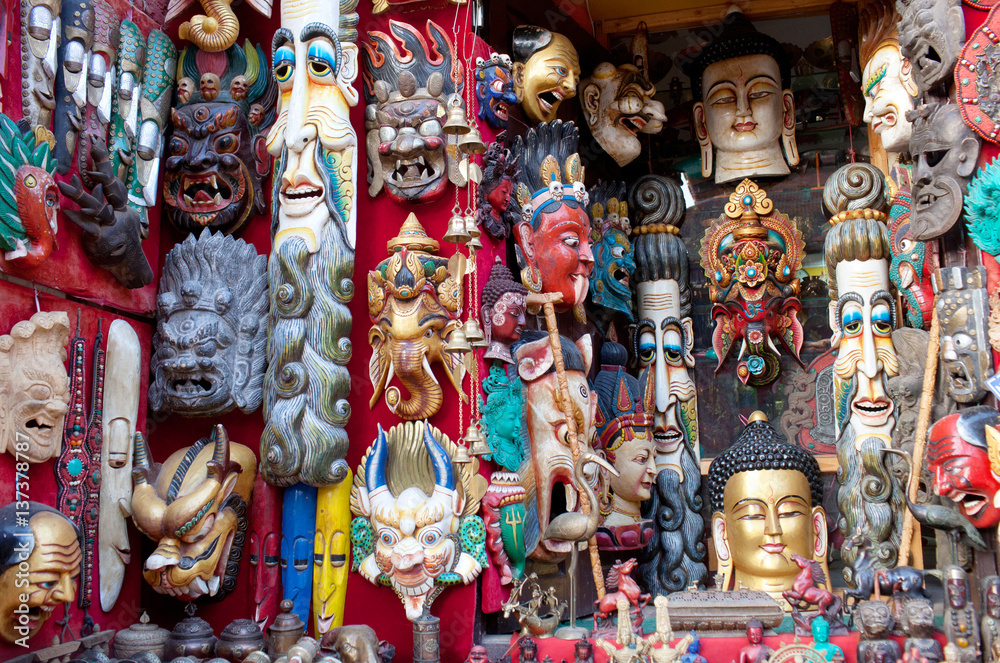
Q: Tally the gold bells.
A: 11